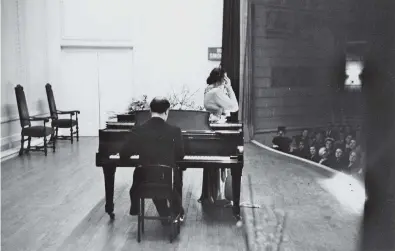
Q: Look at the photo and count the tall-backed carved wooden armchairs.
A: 2